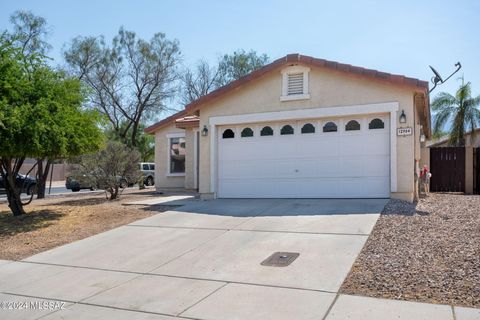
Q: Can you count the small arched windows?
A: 8